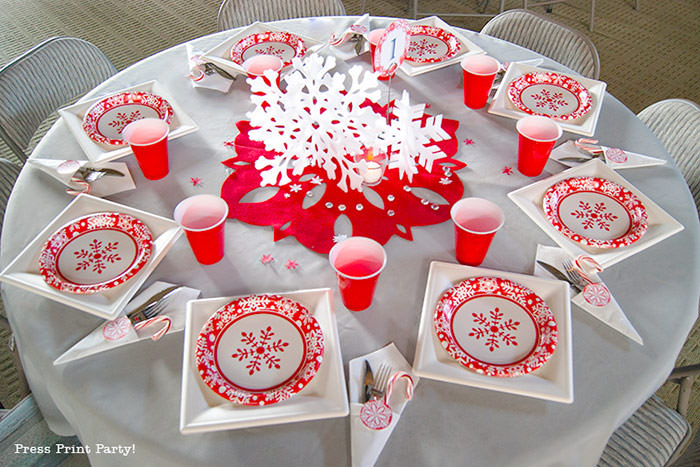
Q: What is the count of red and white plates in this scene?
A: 8